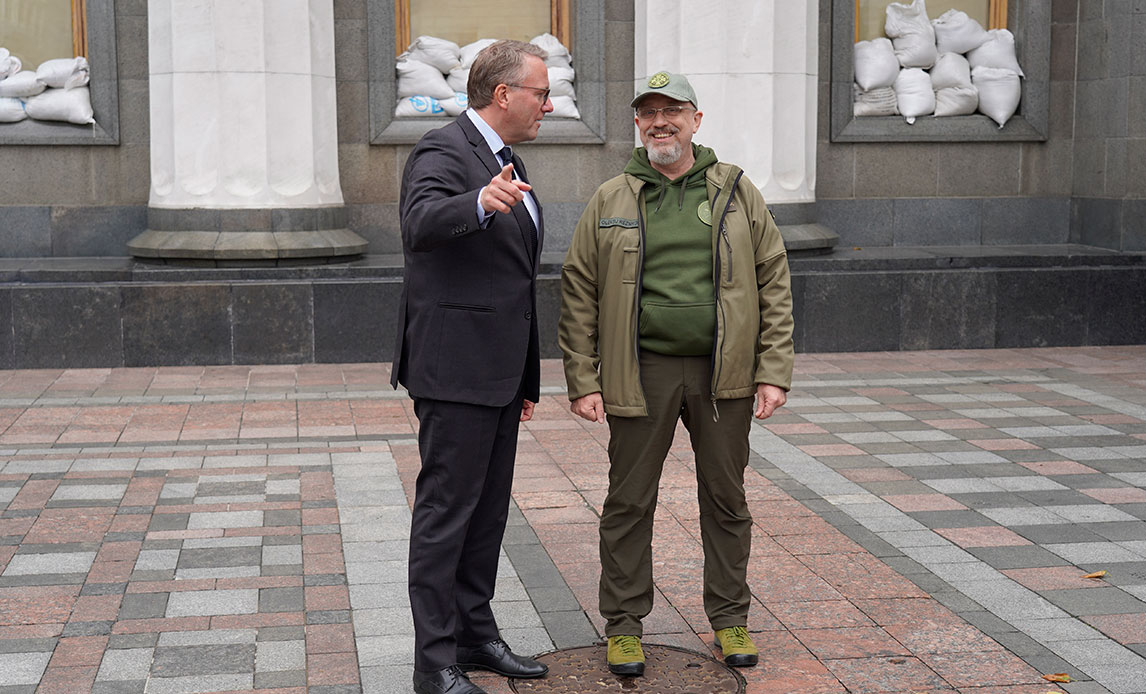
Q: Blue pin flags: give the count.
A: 0